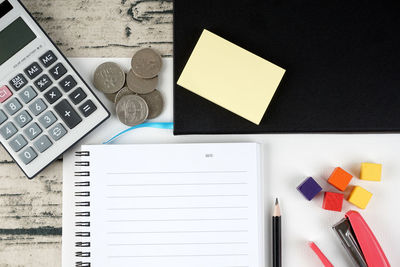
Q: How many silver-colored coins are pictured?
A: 7